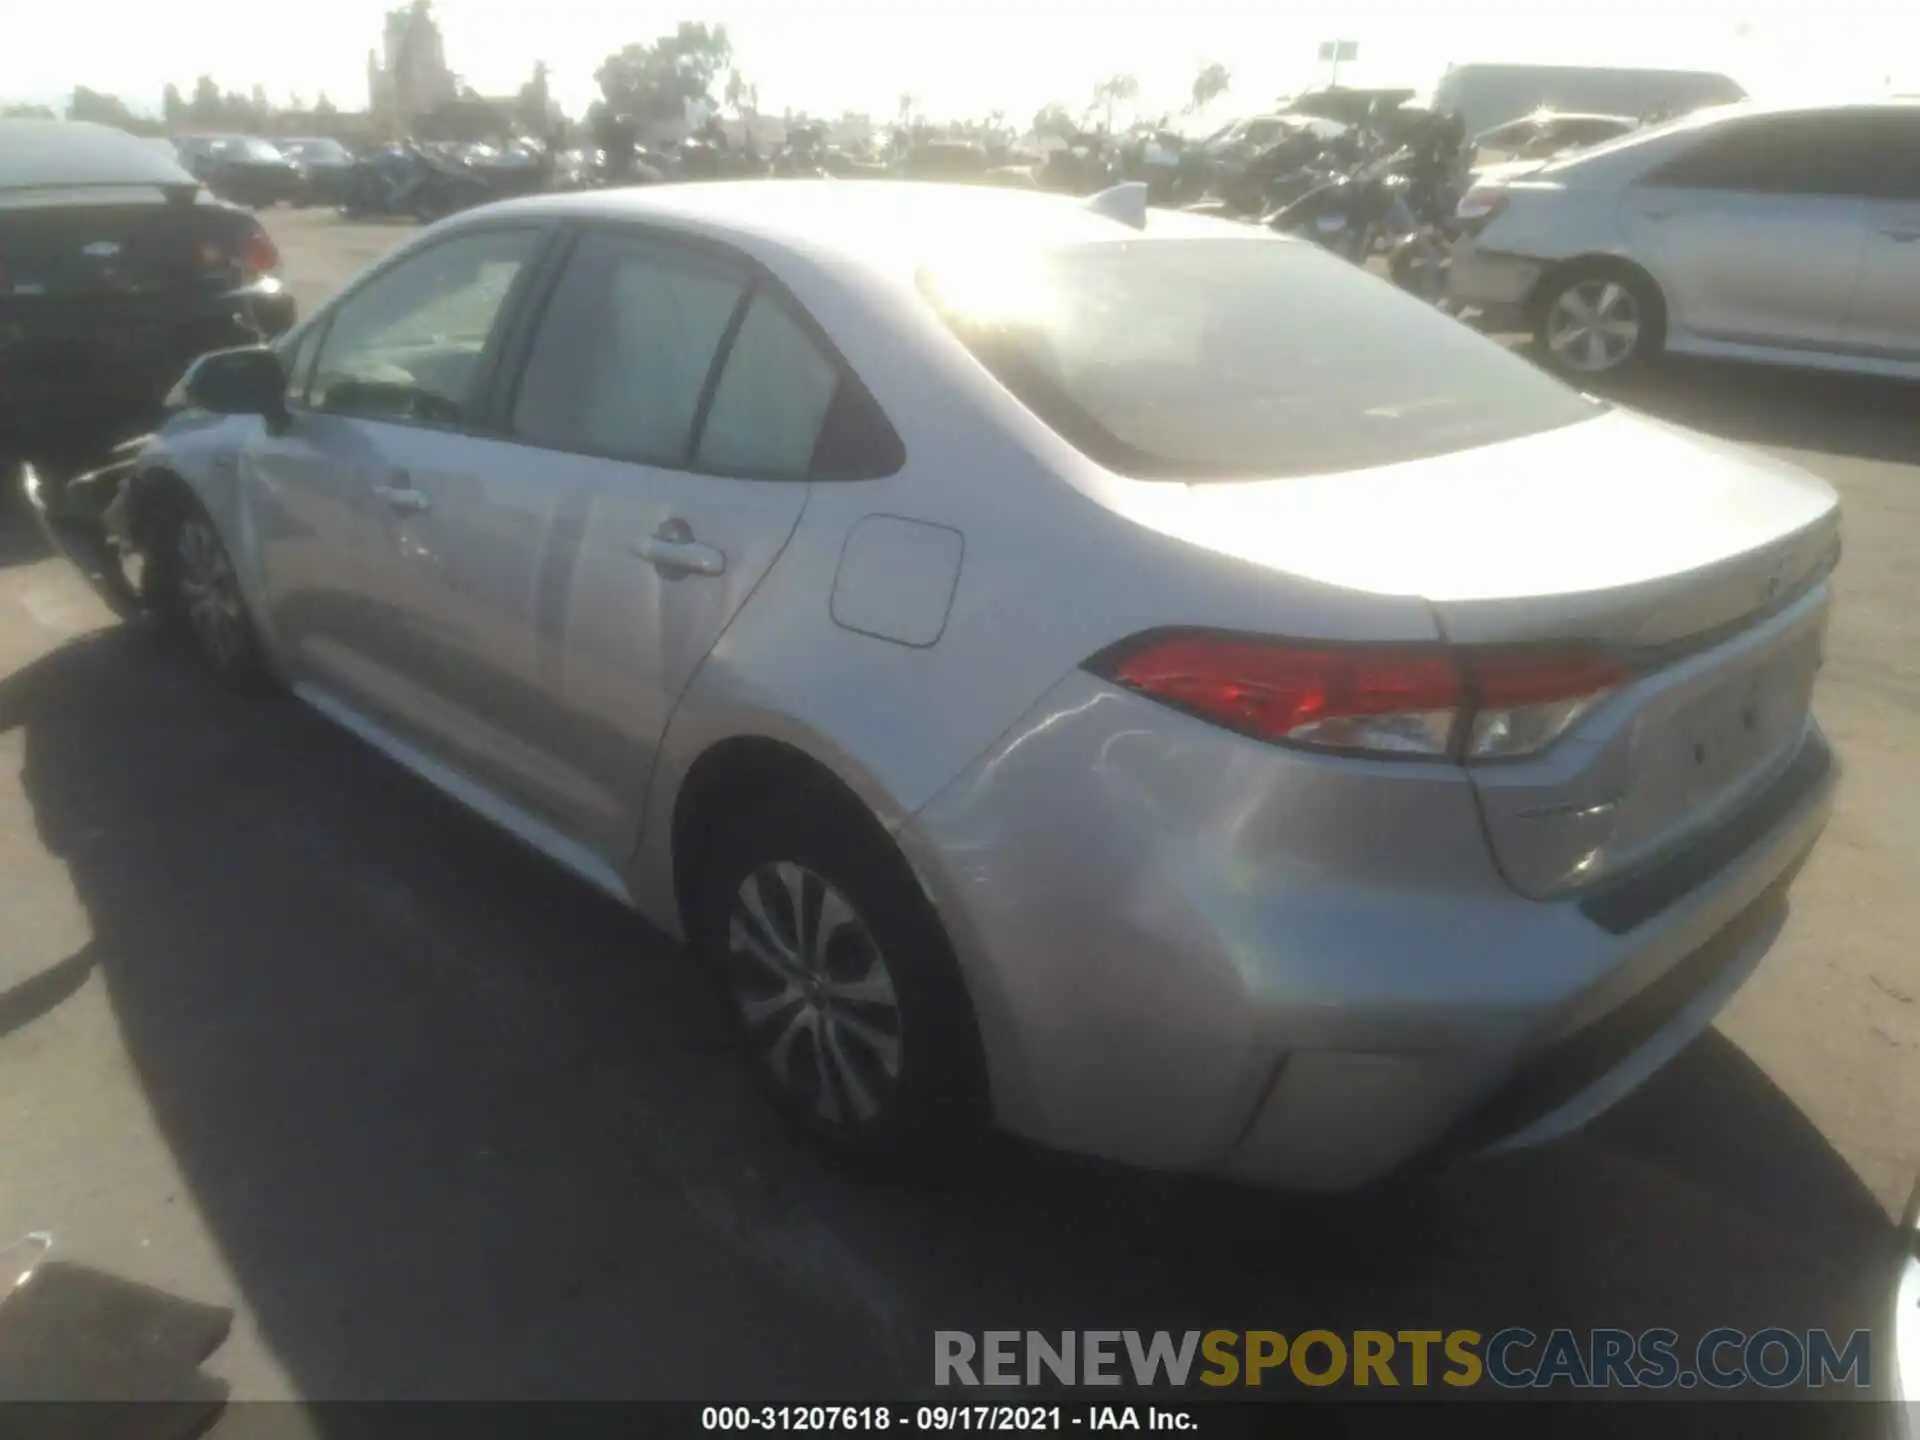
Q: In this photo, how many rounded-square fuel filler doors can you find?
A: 1